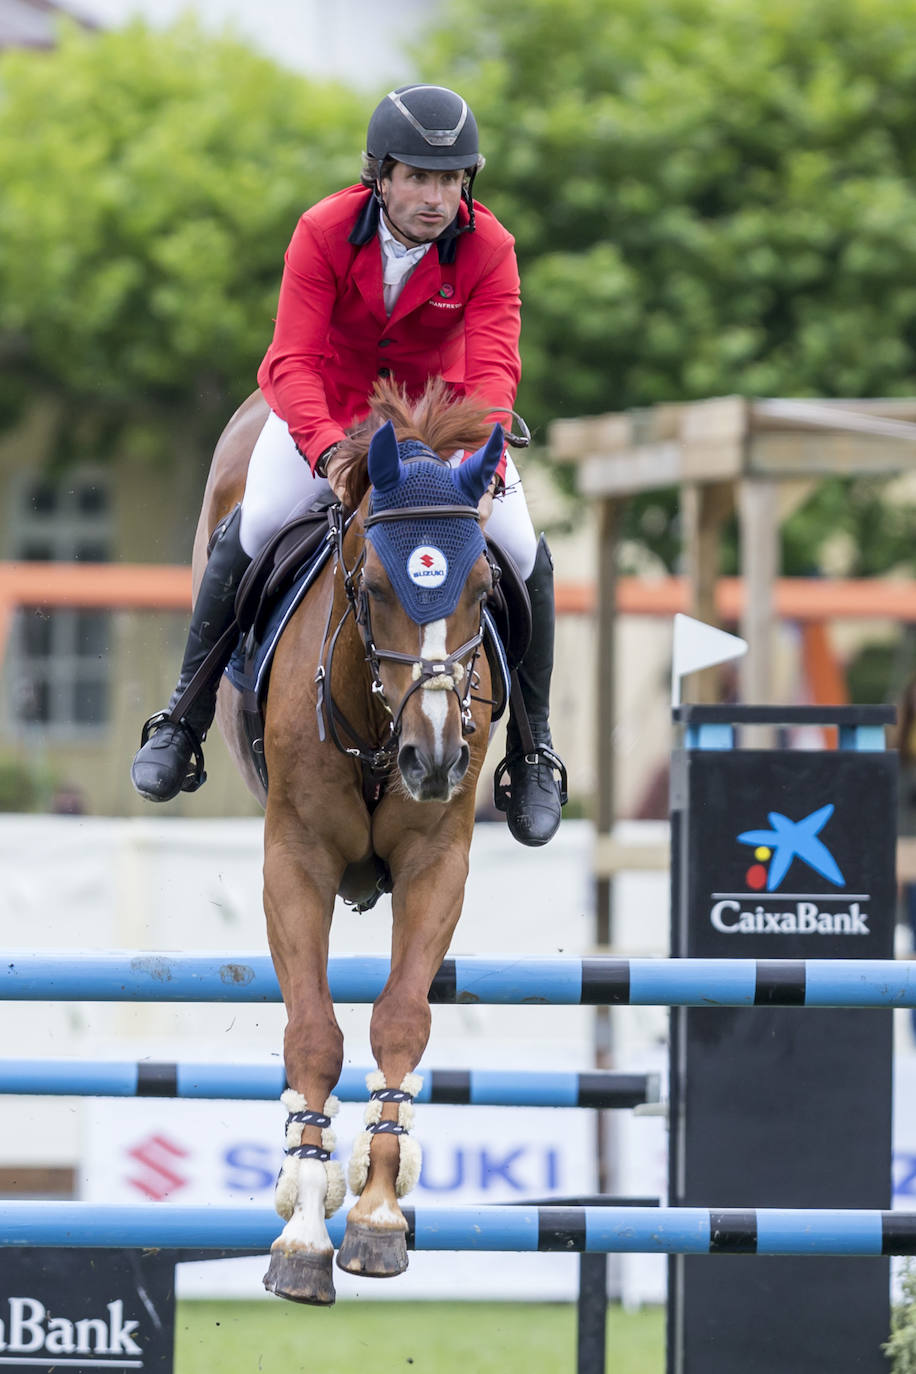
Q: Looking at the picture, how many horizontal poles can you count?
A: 3